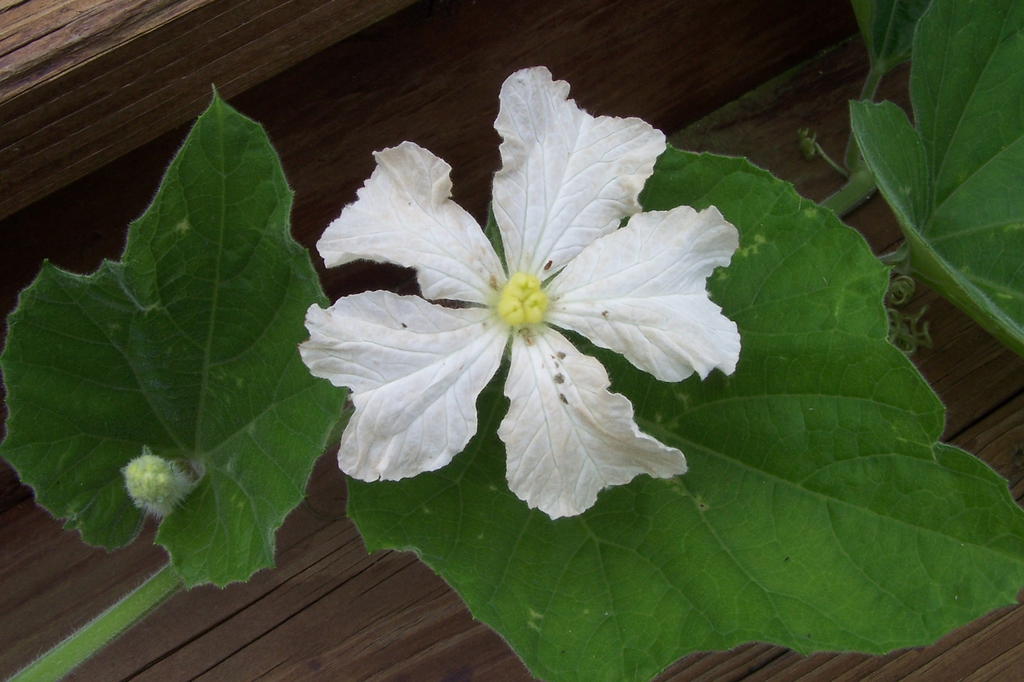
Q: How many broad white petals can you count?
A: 5